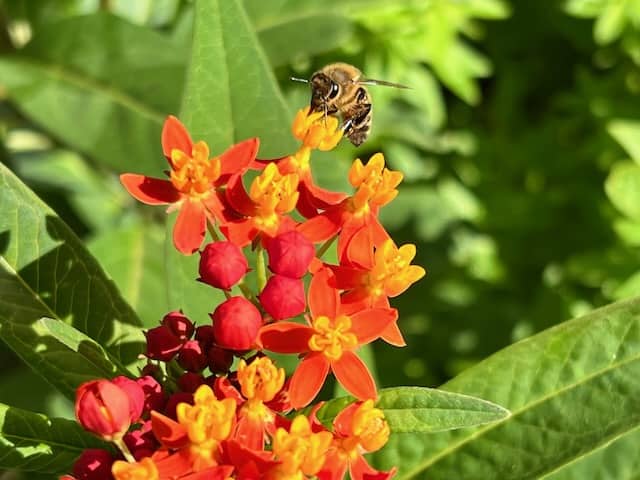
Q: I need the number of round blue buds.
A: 0